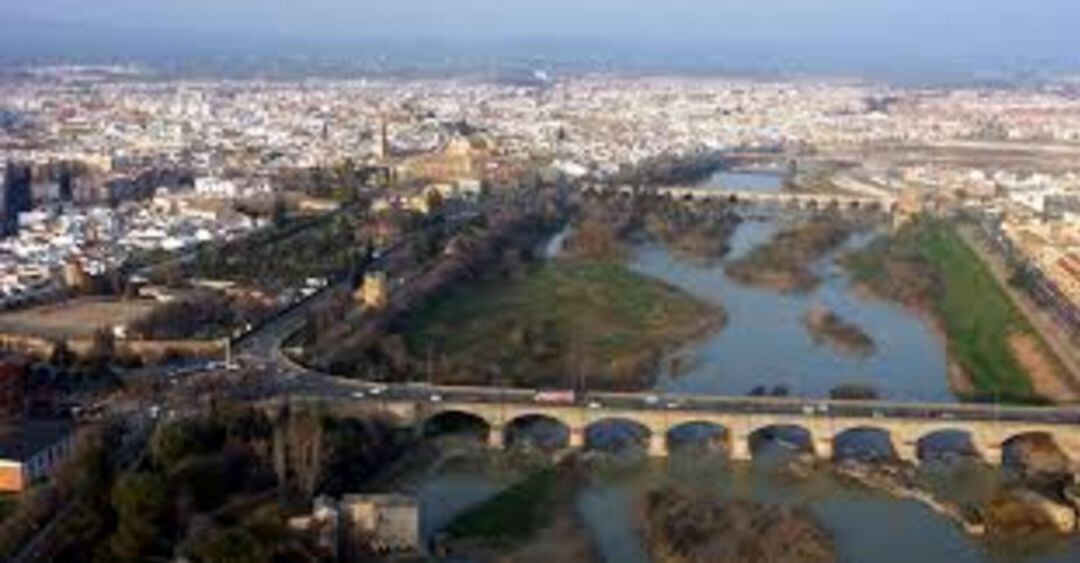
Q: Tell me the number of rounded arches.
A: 8